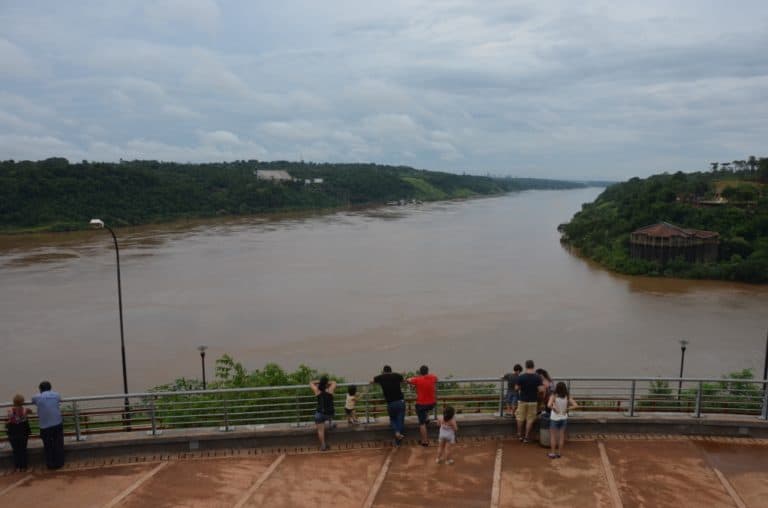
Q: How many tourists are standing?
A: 11